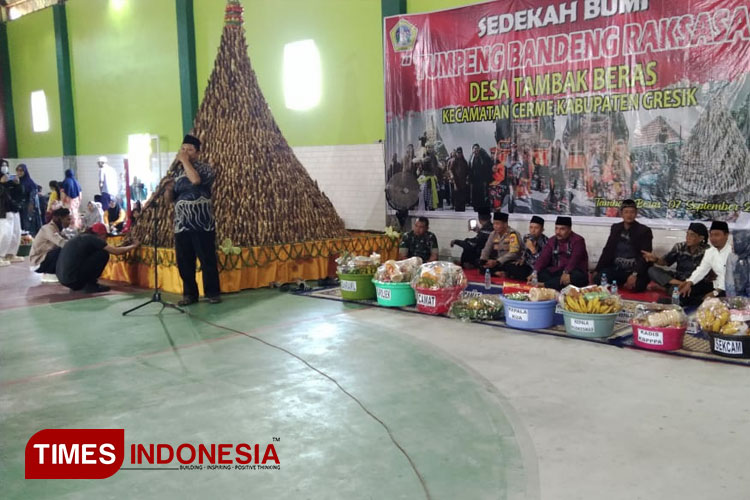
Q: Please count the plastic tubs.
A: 7